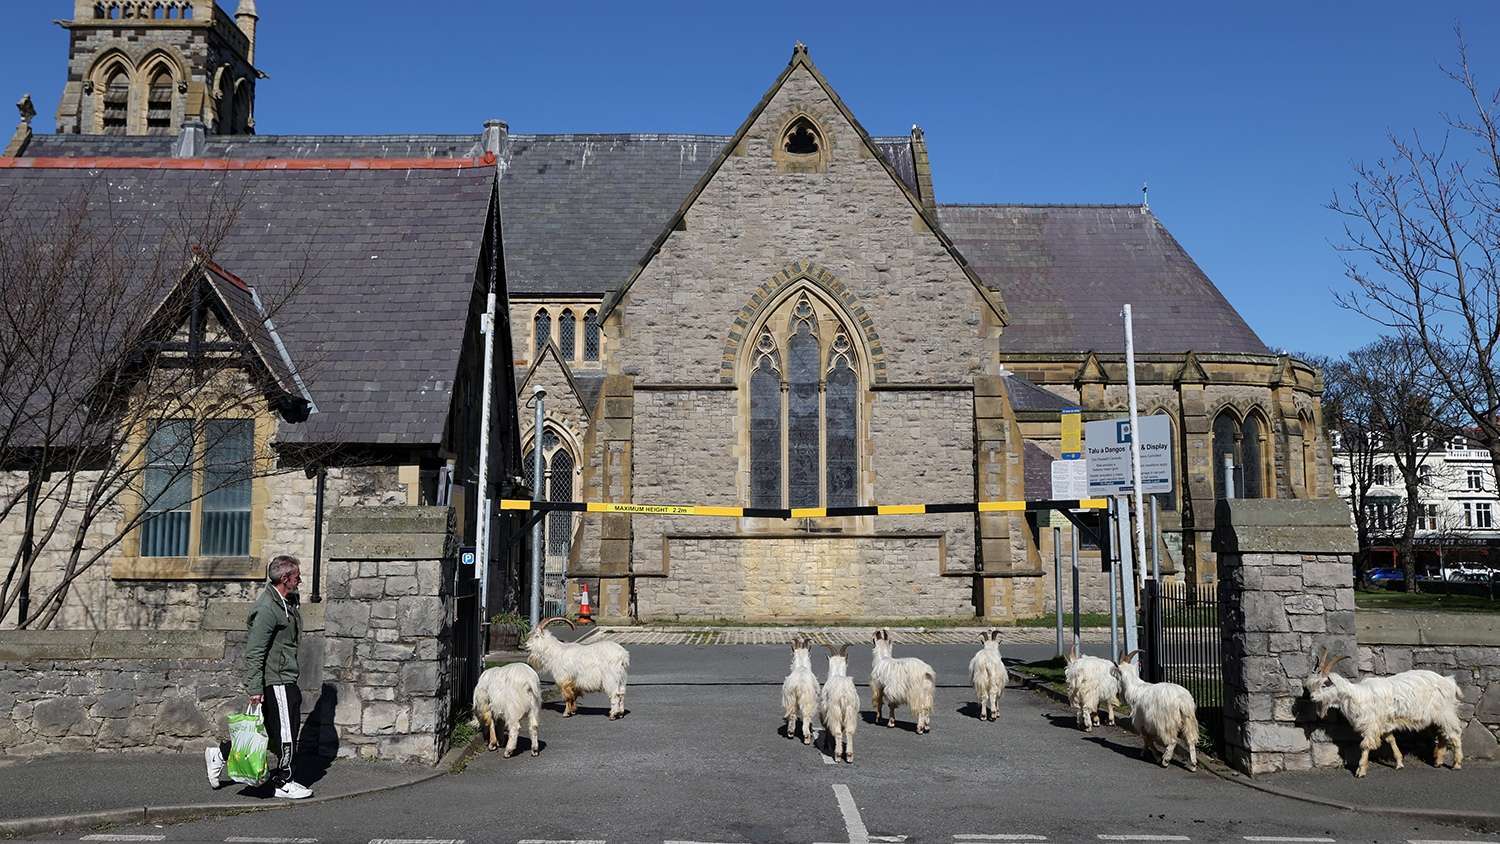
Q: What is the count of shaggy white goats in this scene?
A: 9